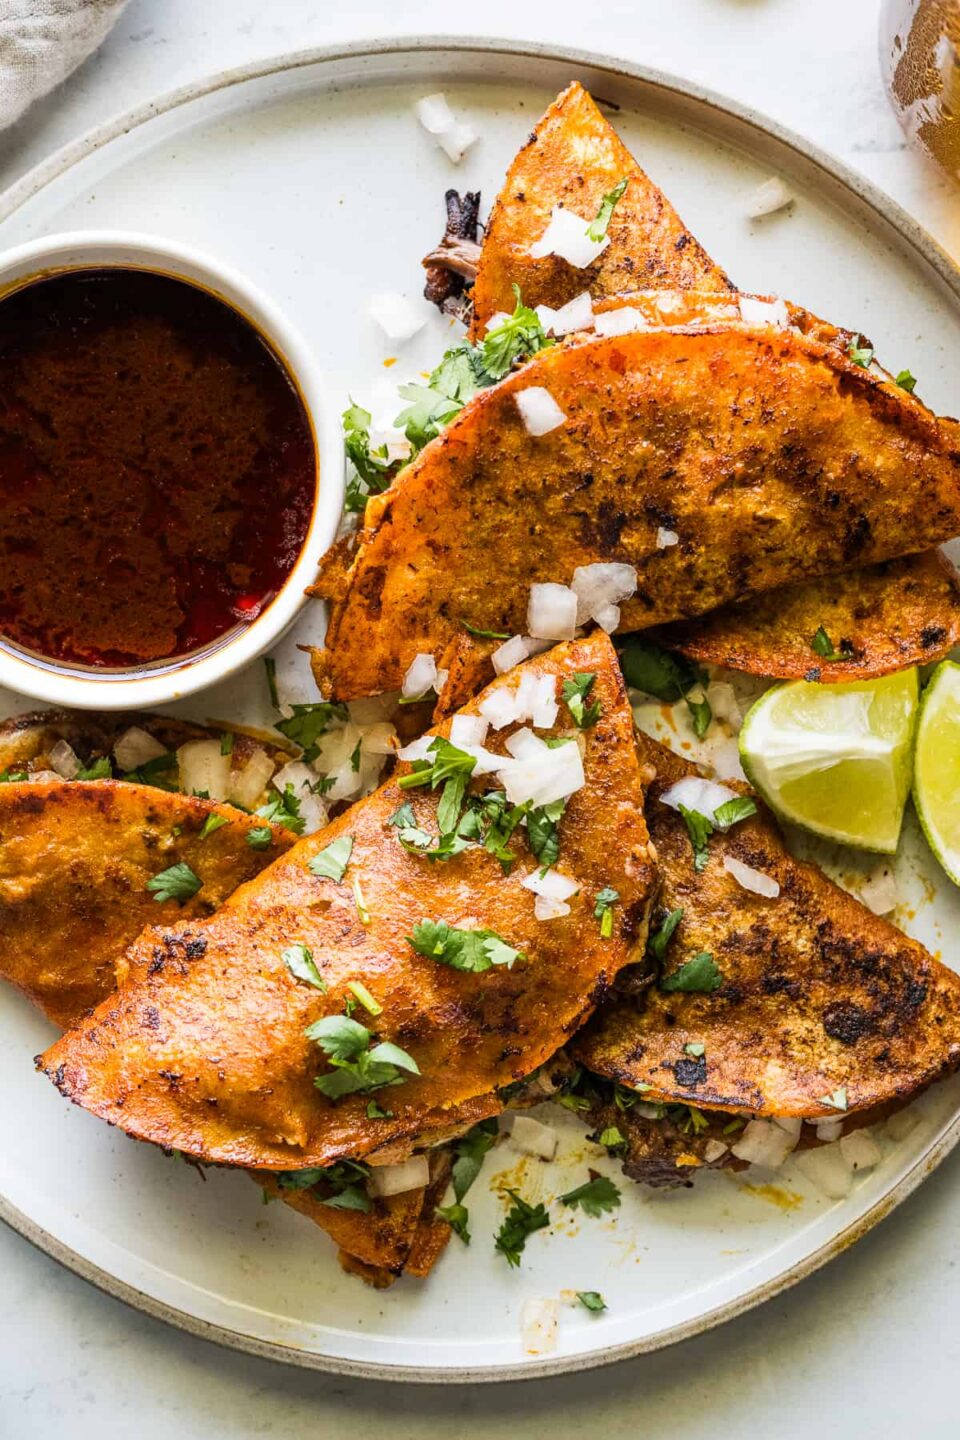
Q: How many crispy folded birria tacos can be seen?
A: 5